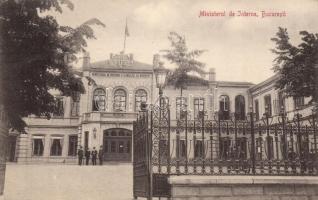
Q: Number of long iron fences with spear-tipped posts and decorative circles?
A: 1